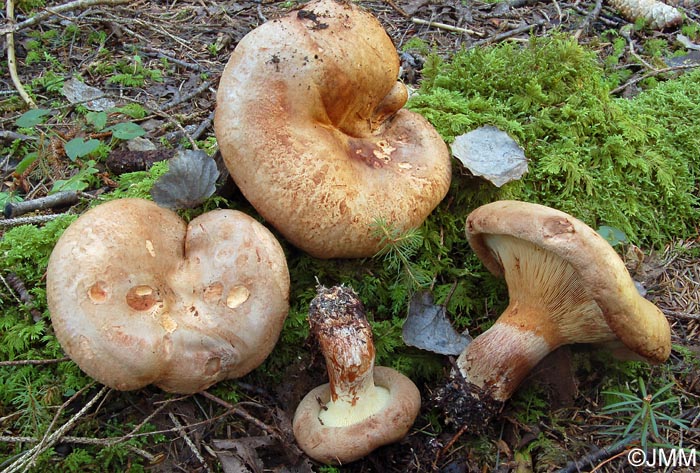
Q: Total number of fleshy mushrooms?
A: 4